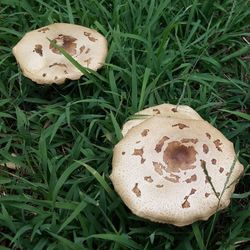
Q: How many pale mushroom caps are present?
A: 3